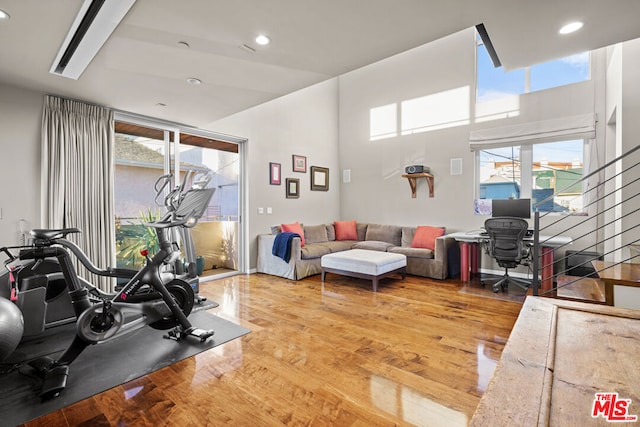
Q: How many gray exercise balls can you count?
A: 1